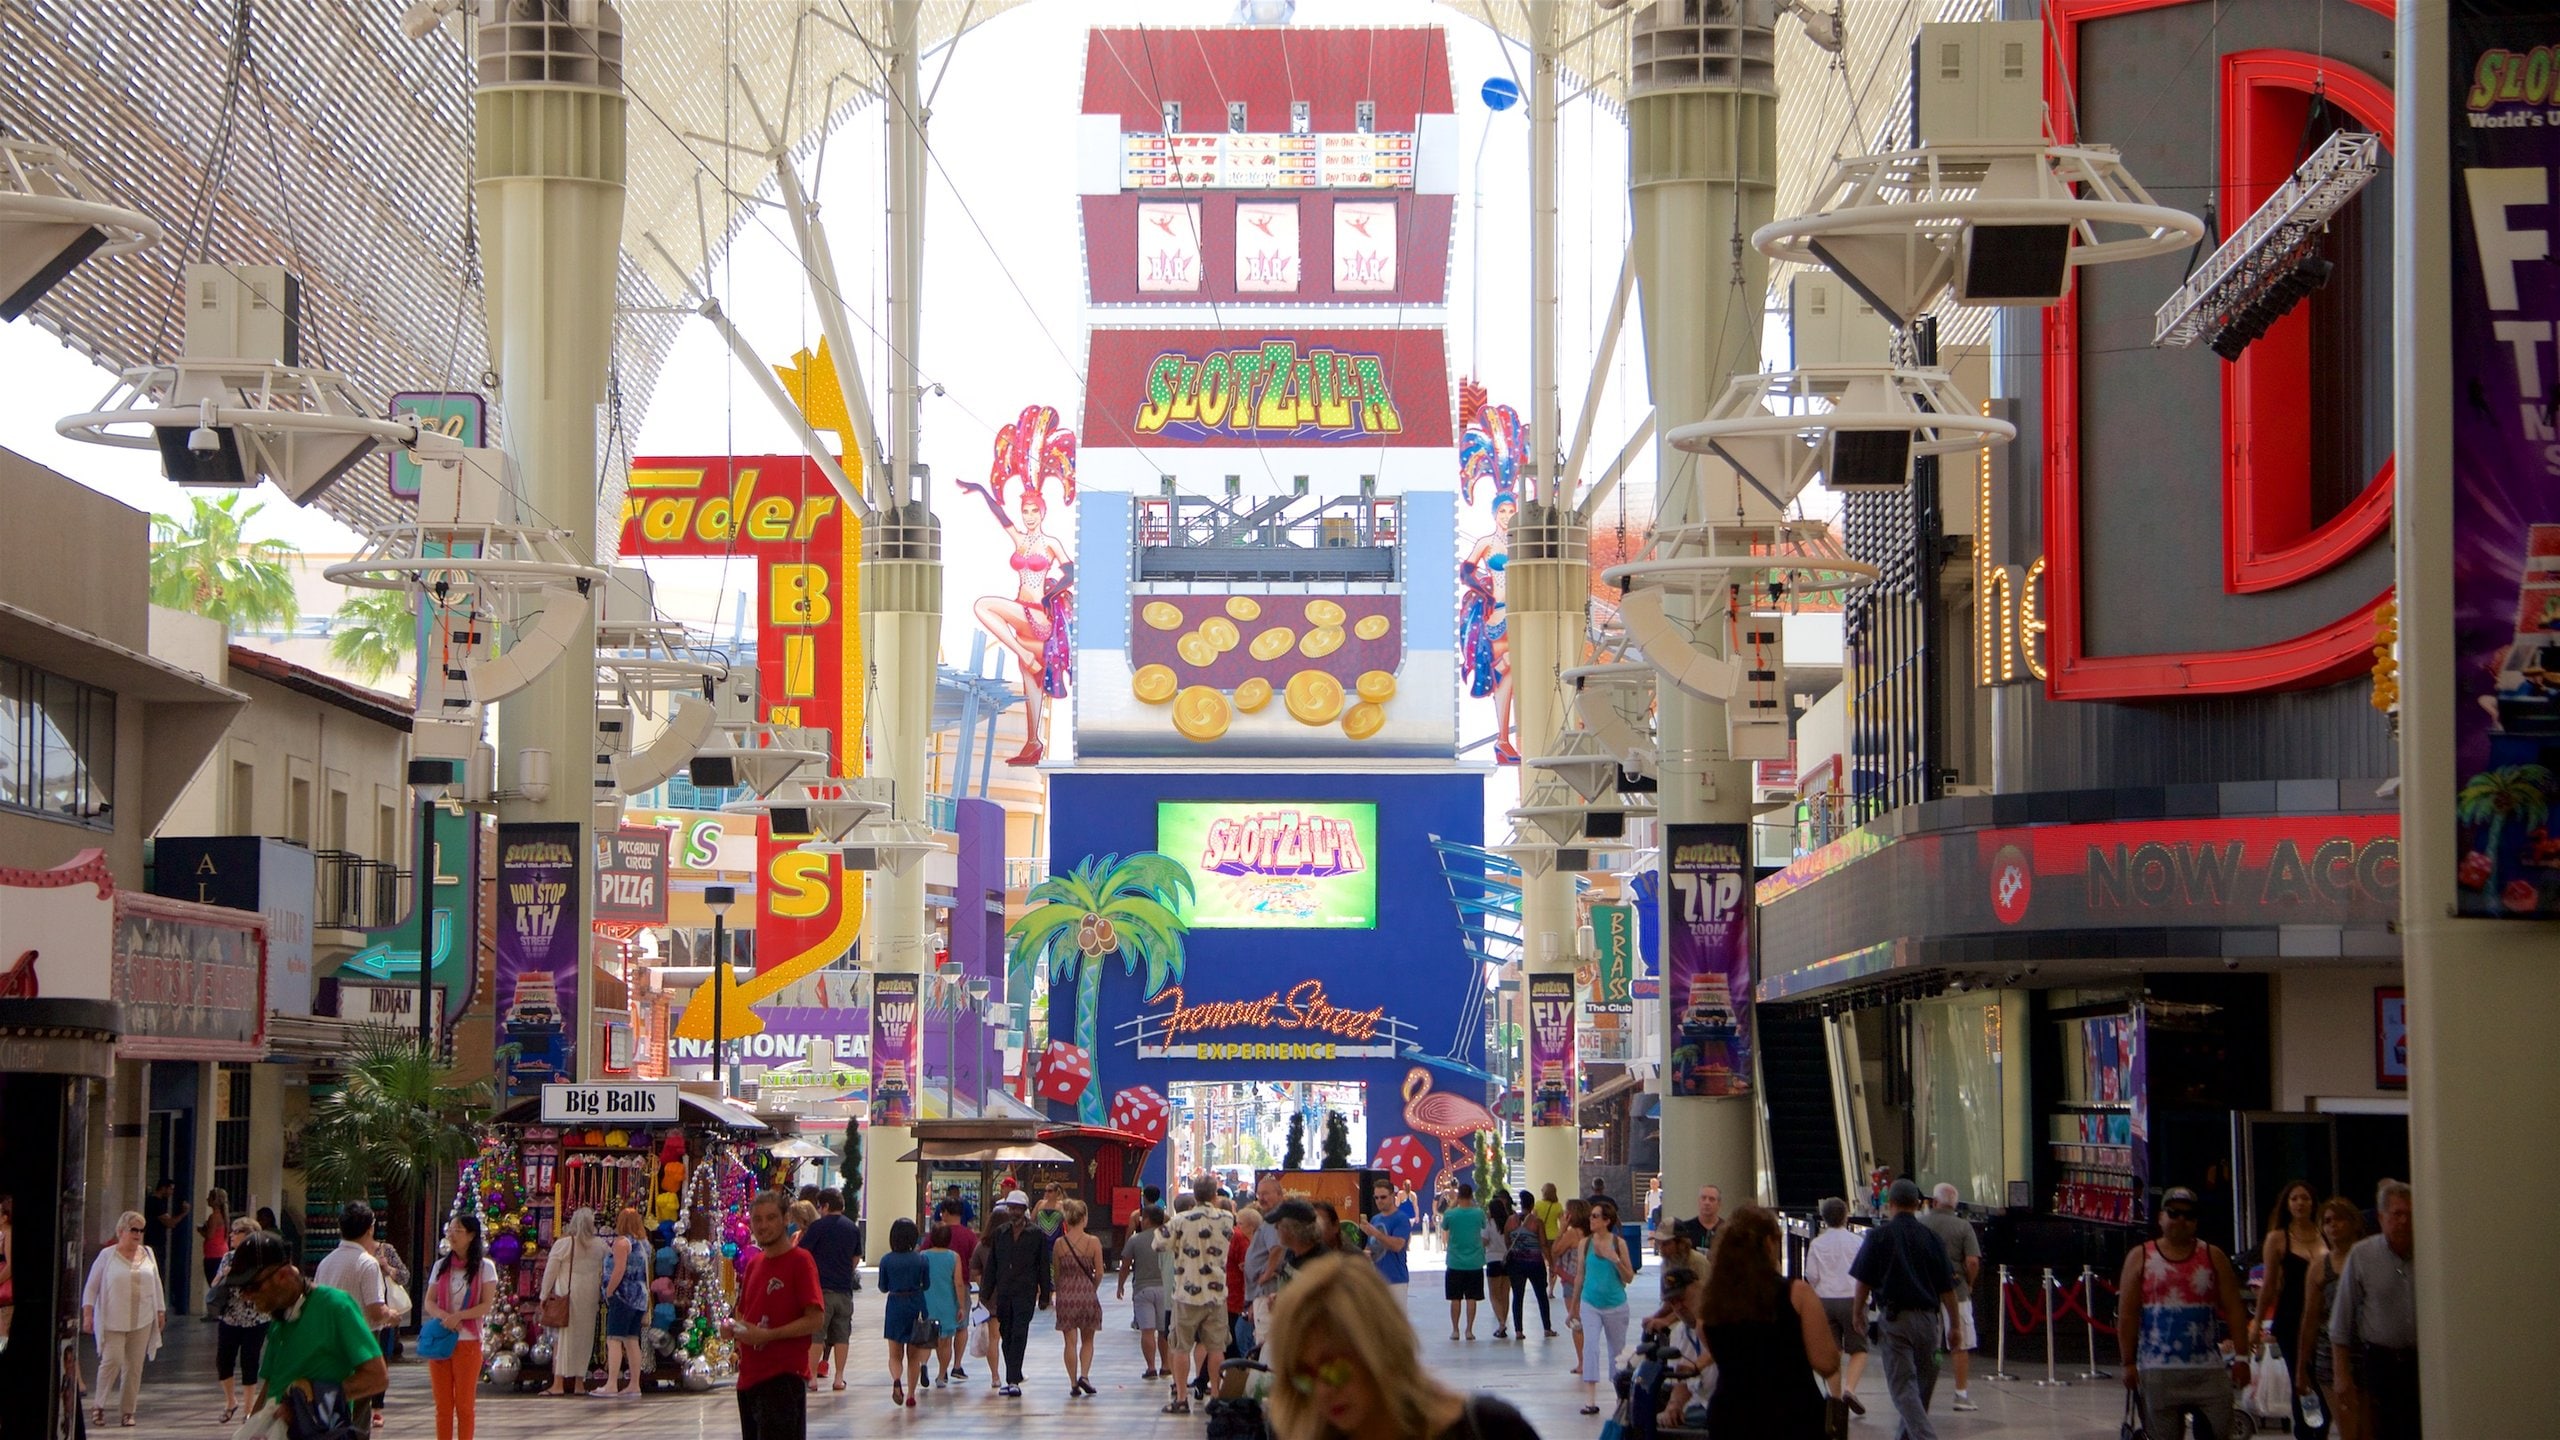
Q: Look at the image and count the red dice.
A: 3